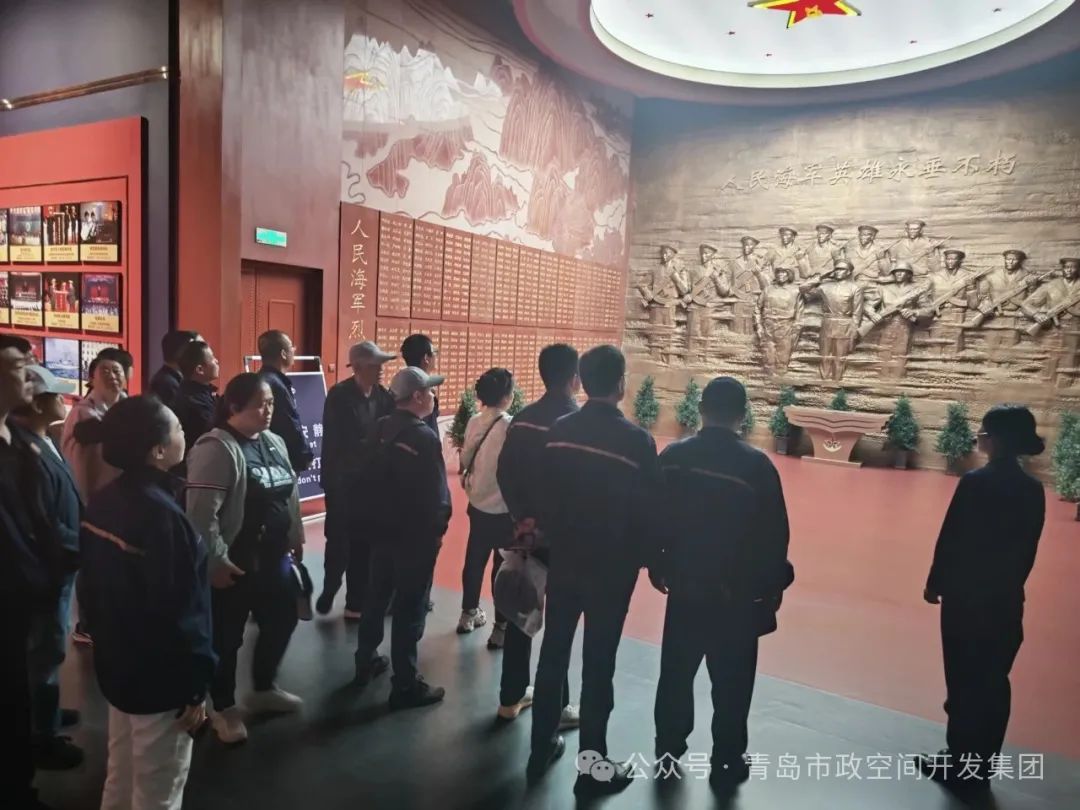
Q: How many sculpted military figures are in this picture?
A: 13